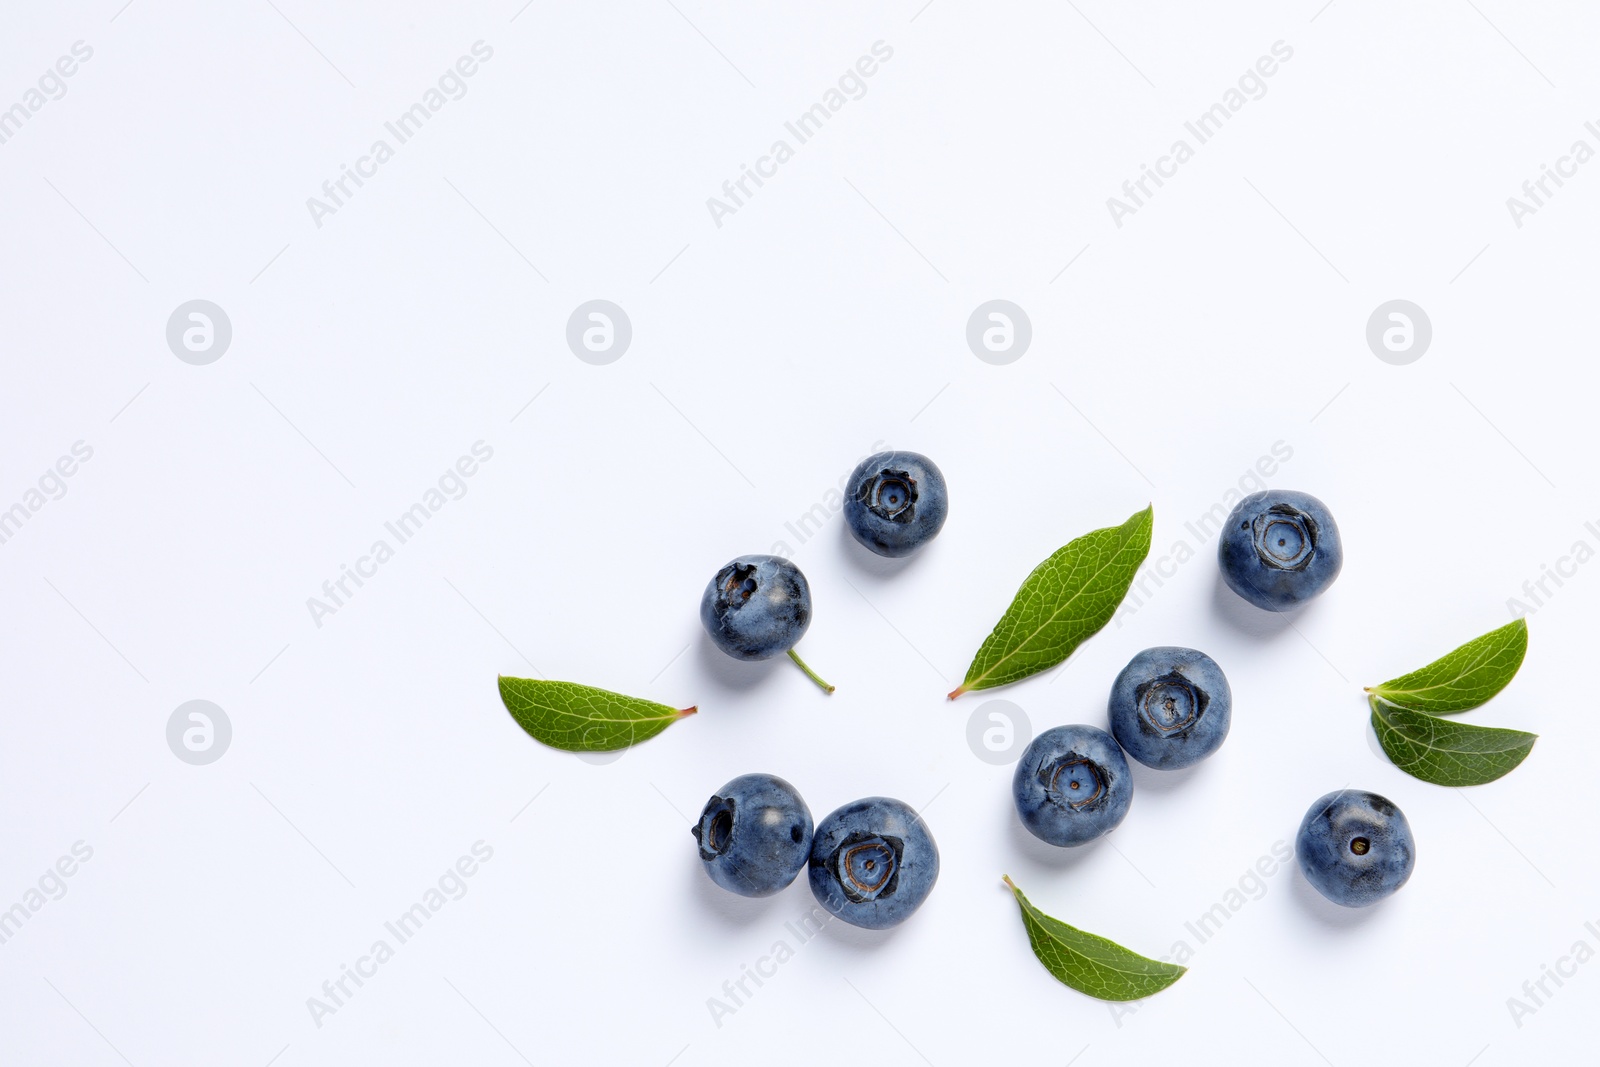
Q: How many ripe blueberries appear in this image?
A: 8